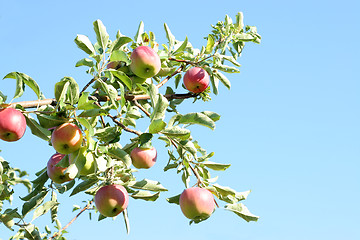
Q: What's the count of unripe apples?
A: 1